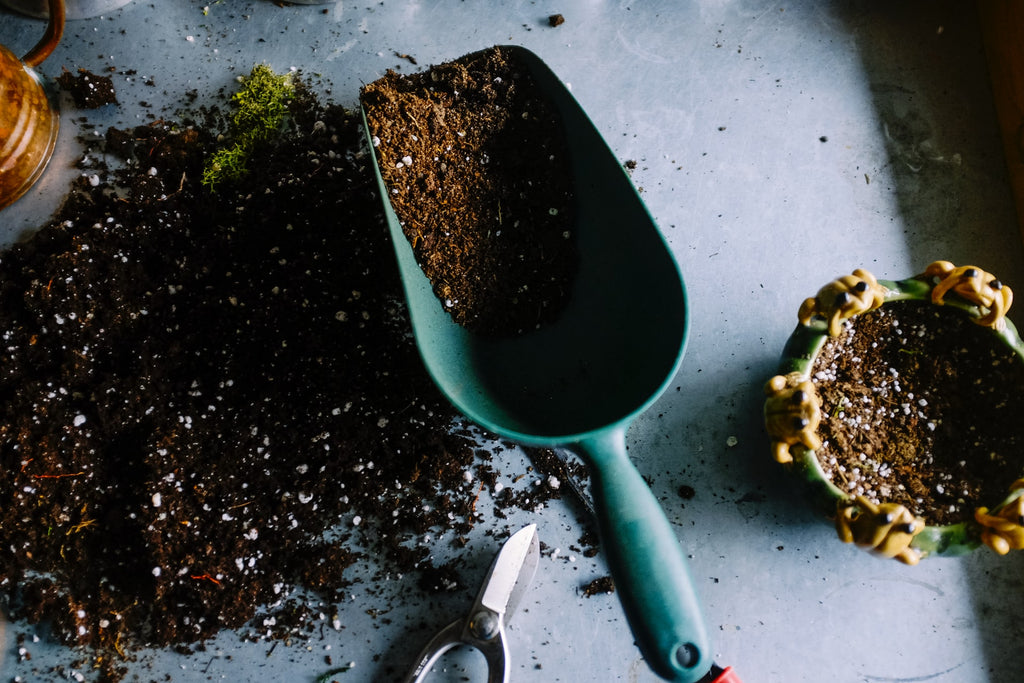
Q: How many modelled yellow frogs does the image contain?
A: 5